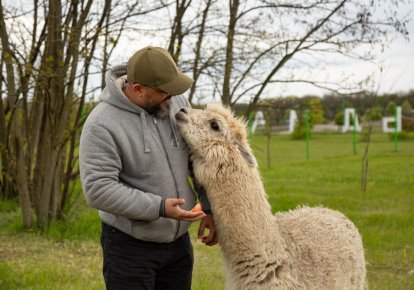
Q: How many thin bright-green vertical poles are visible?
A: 4